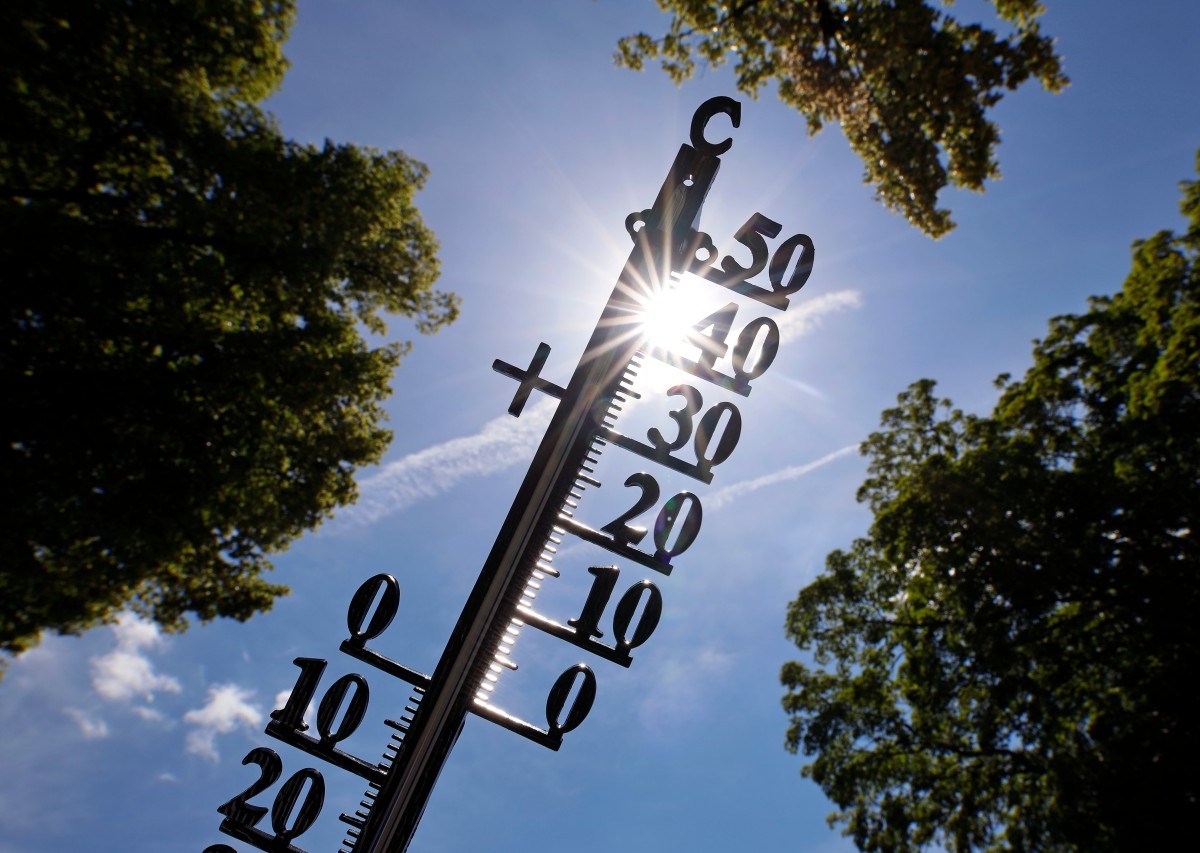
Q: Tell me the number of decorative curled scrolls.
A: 2